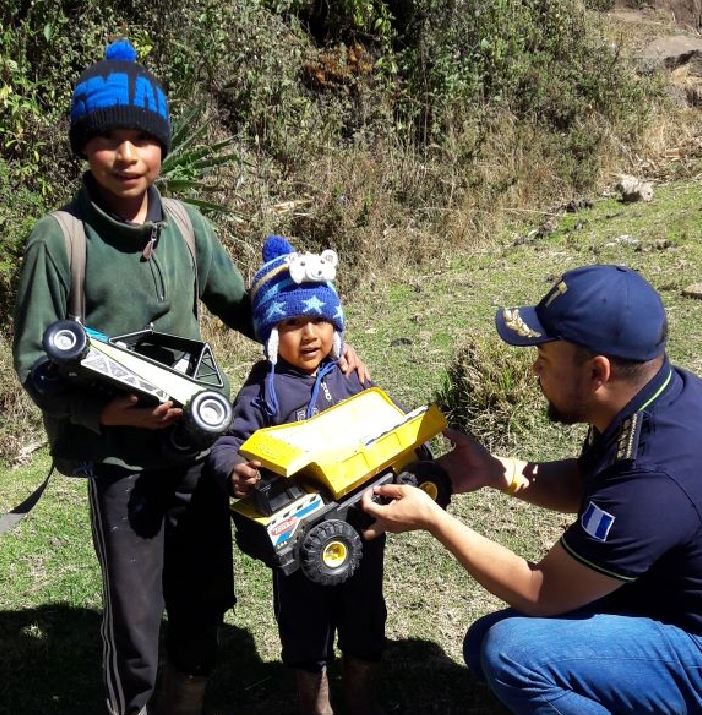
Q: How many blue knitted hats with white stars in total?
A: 1